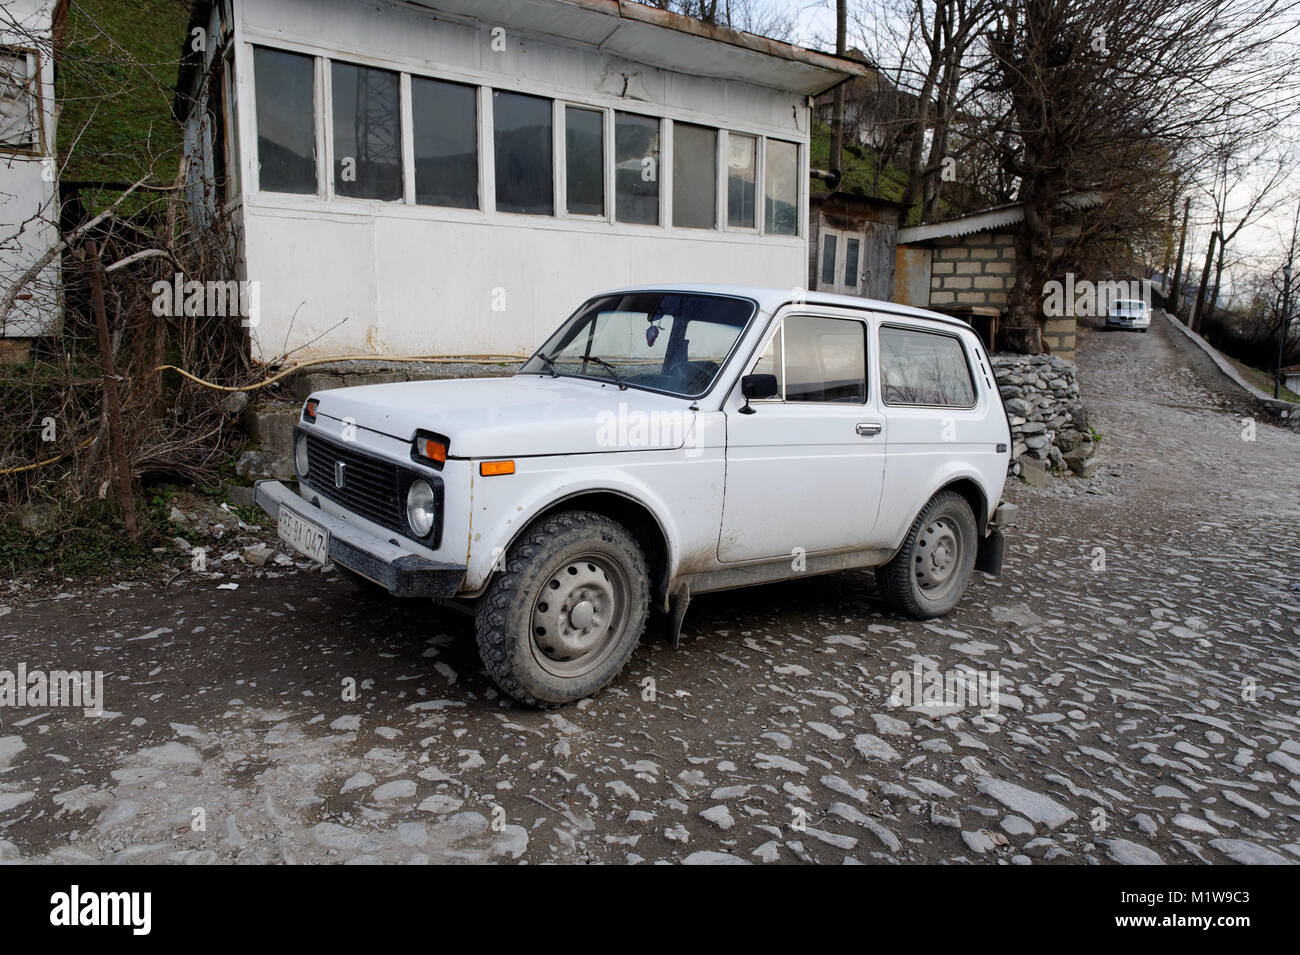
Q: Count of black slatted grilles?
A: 1